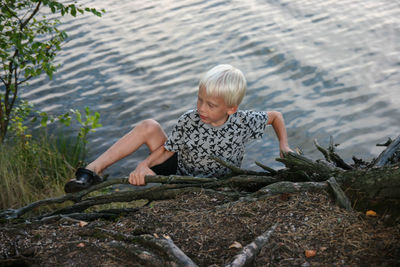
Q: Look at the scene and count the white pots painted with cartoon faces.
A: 0